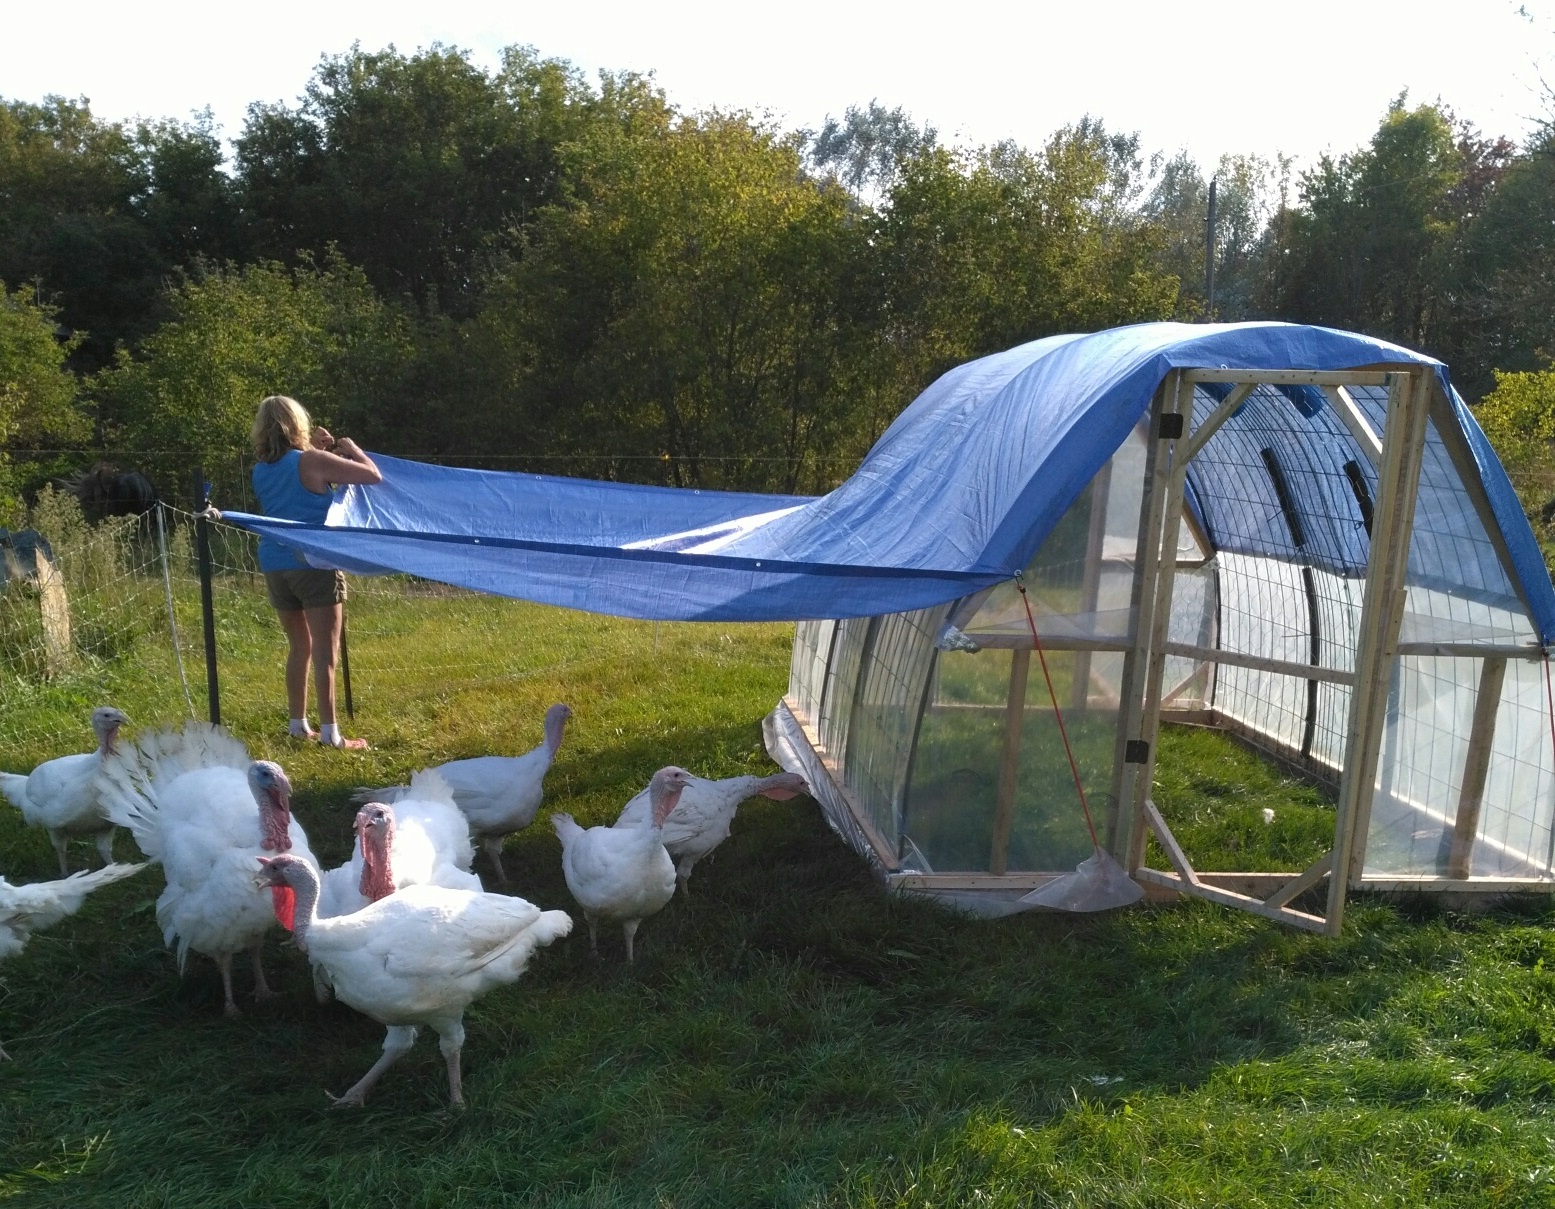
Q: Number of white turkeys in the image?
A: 8